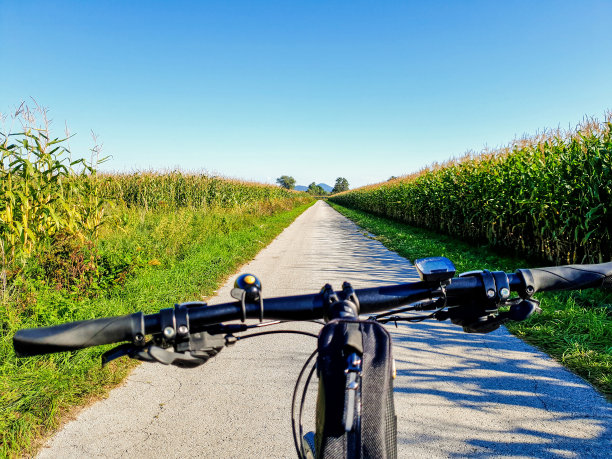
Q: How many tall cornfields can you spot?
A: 2